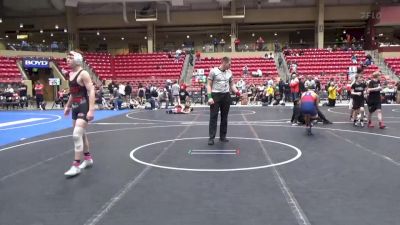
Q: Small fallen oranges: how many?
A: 0